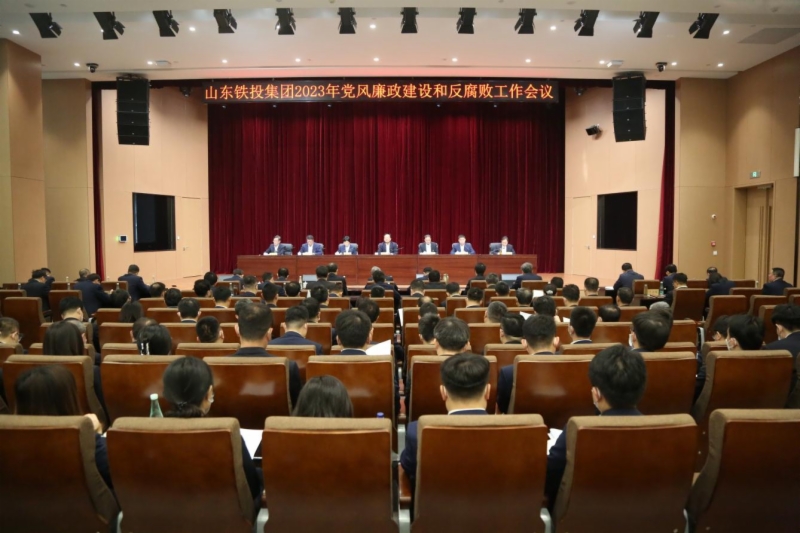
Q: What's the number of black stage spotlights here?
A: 12